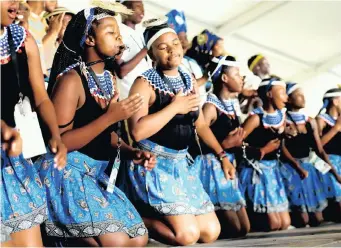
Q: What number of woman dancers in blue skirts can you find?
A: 7